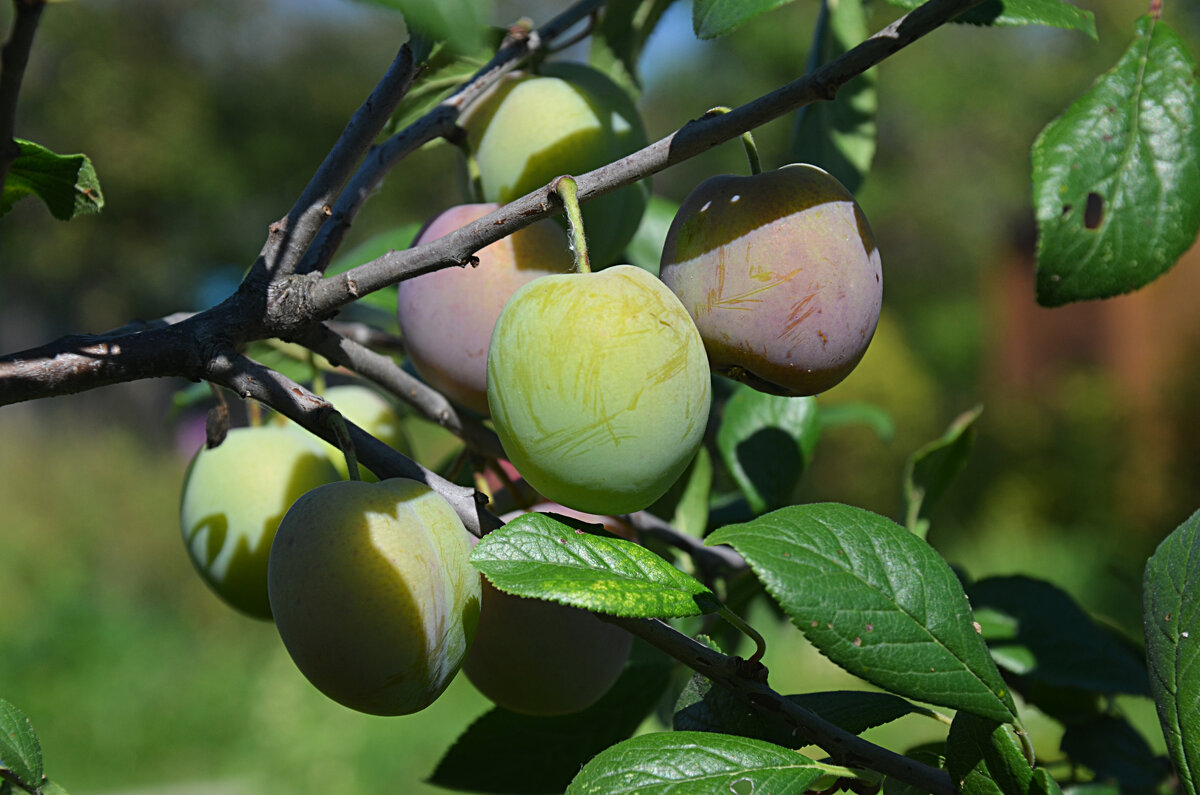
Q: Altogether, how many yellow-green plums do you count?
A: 5